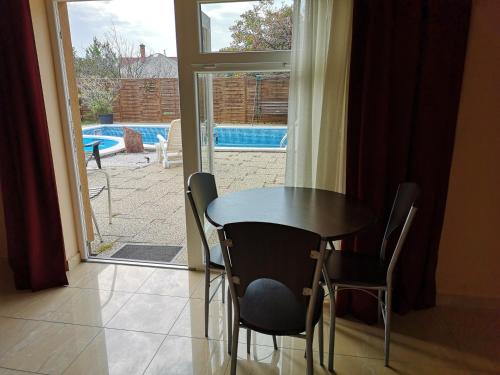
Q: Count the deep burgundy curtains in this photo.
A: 2